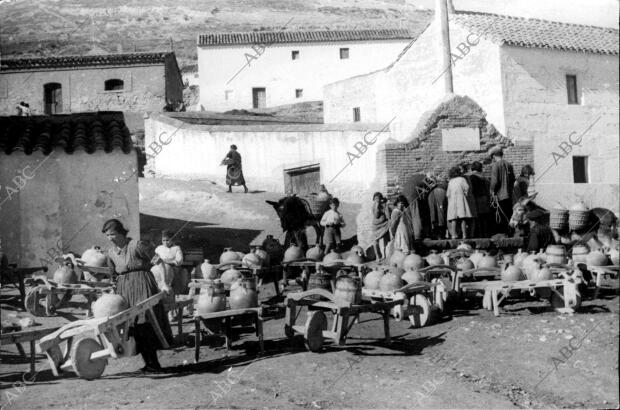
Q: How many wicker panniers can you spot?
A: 3